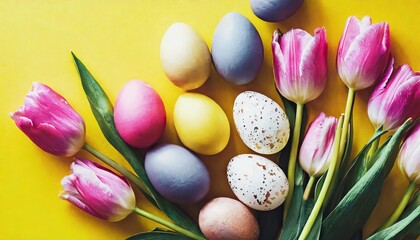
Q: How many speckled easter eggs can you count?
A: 2